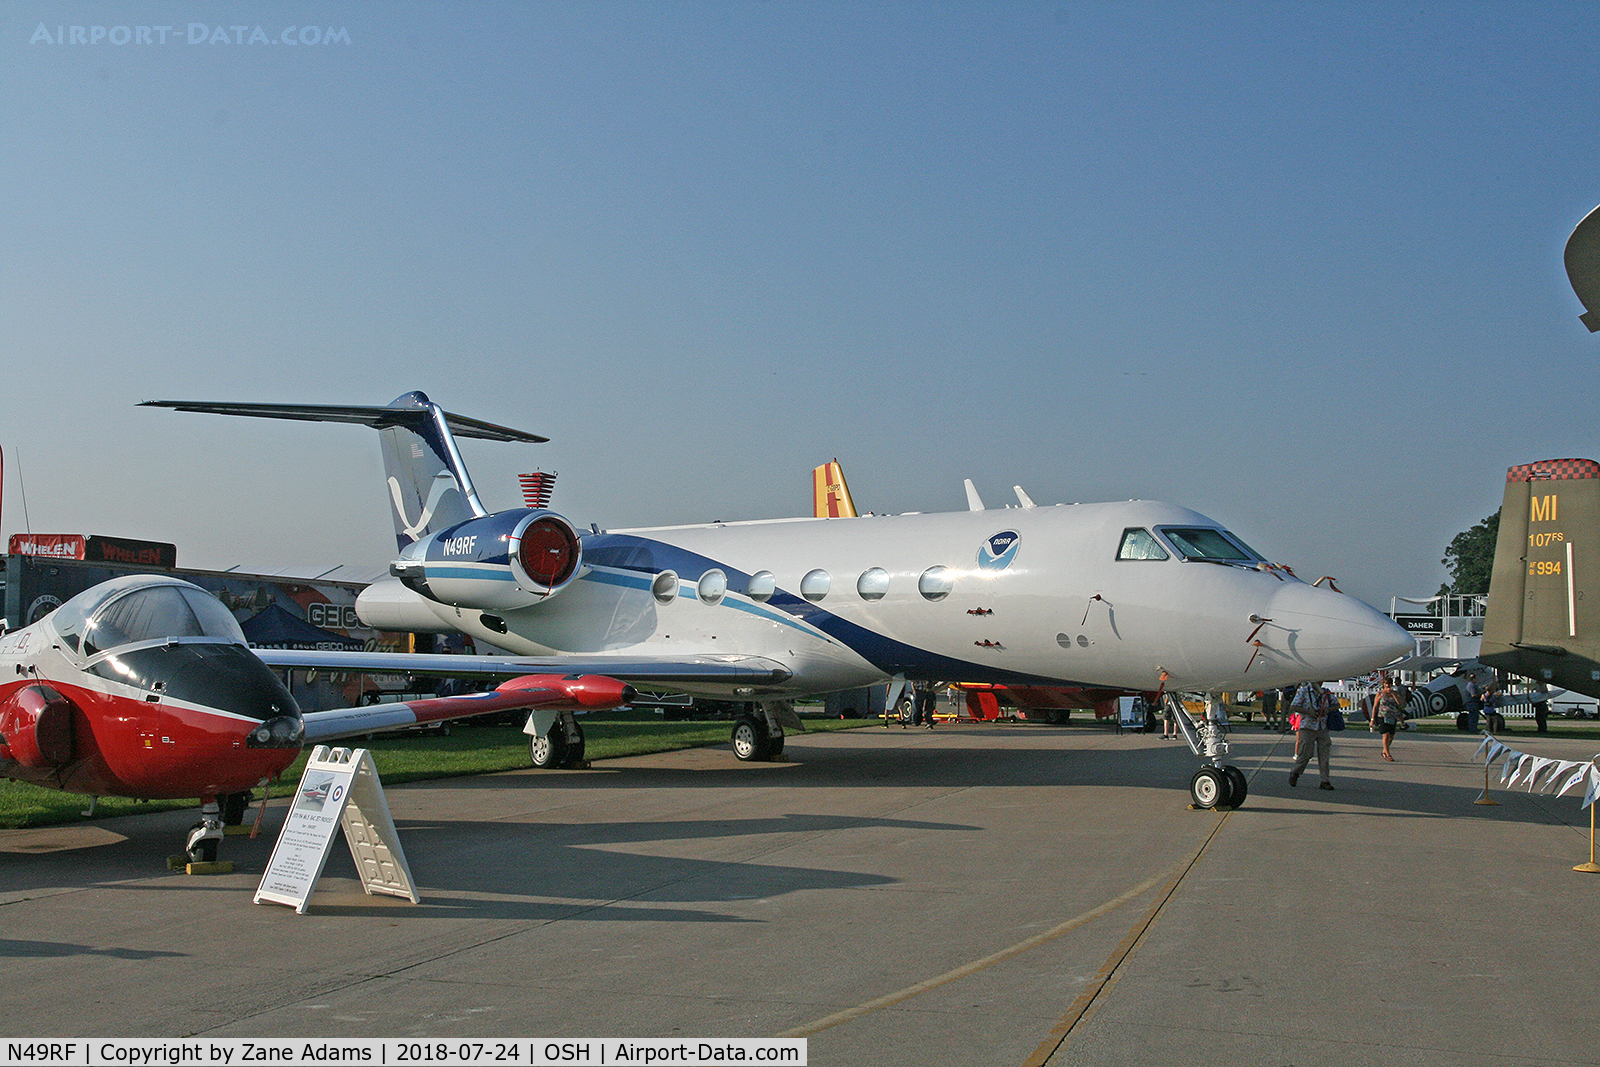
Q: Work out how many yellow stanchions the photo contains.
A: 2